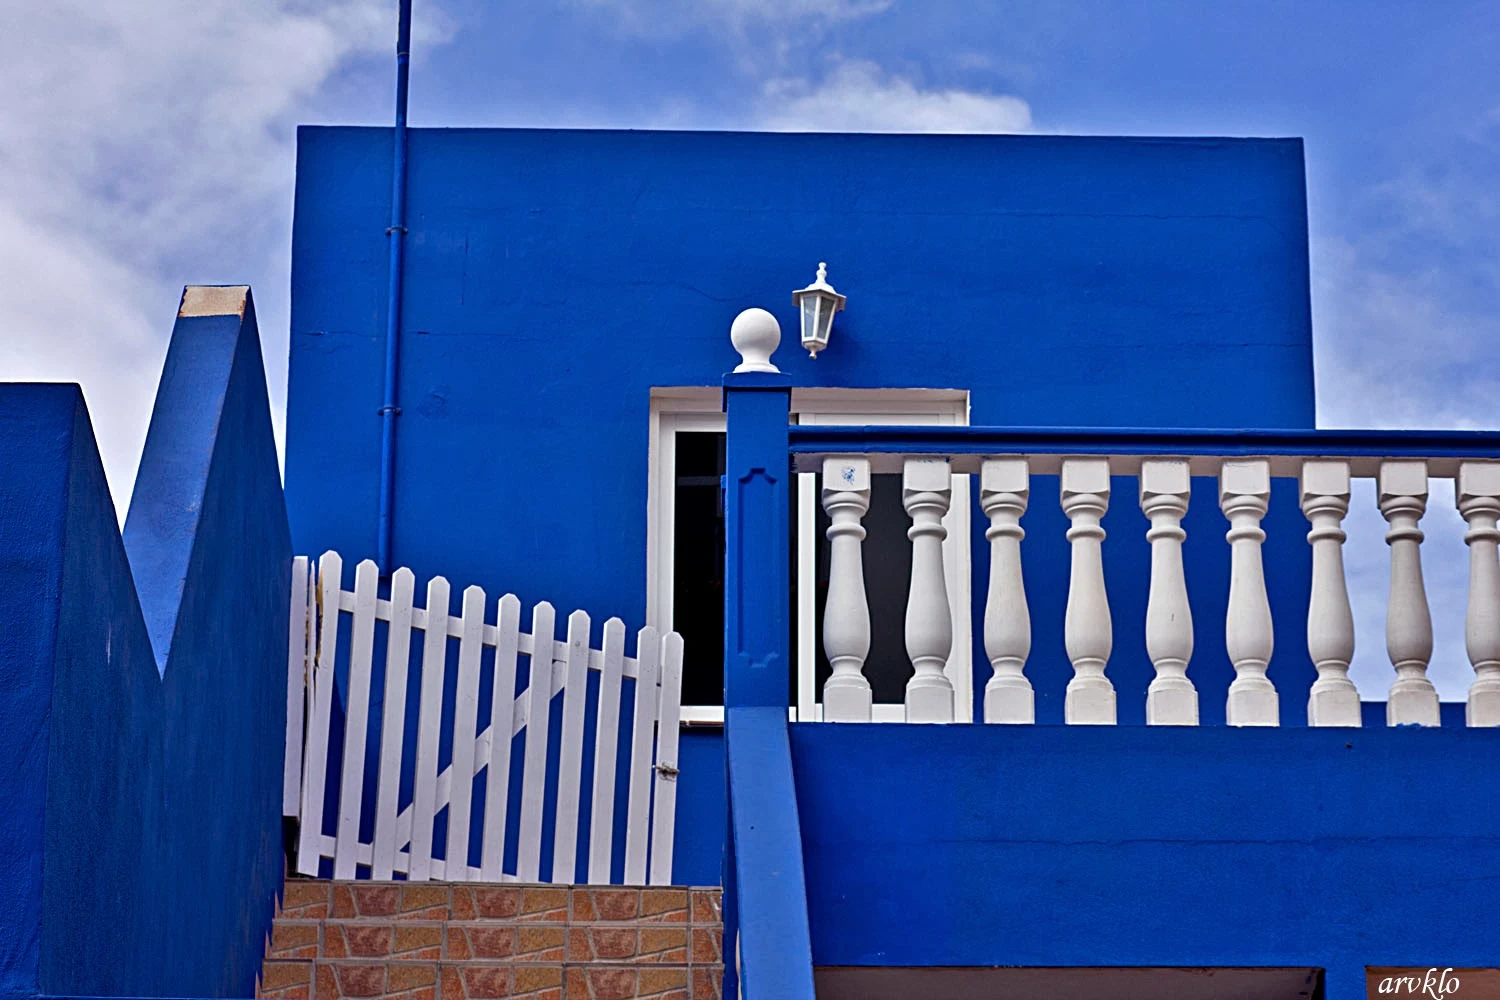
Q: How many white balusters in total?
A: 9